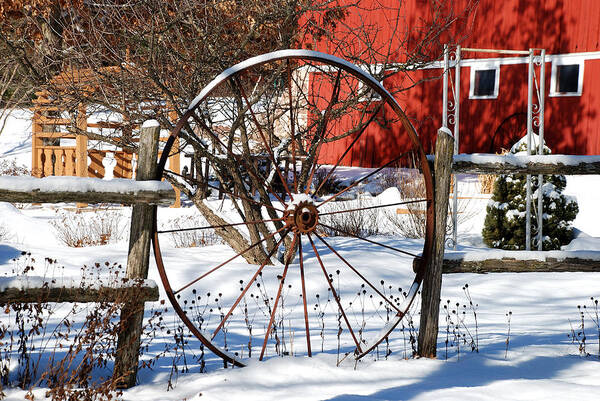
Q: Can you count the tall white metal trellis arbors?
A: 1